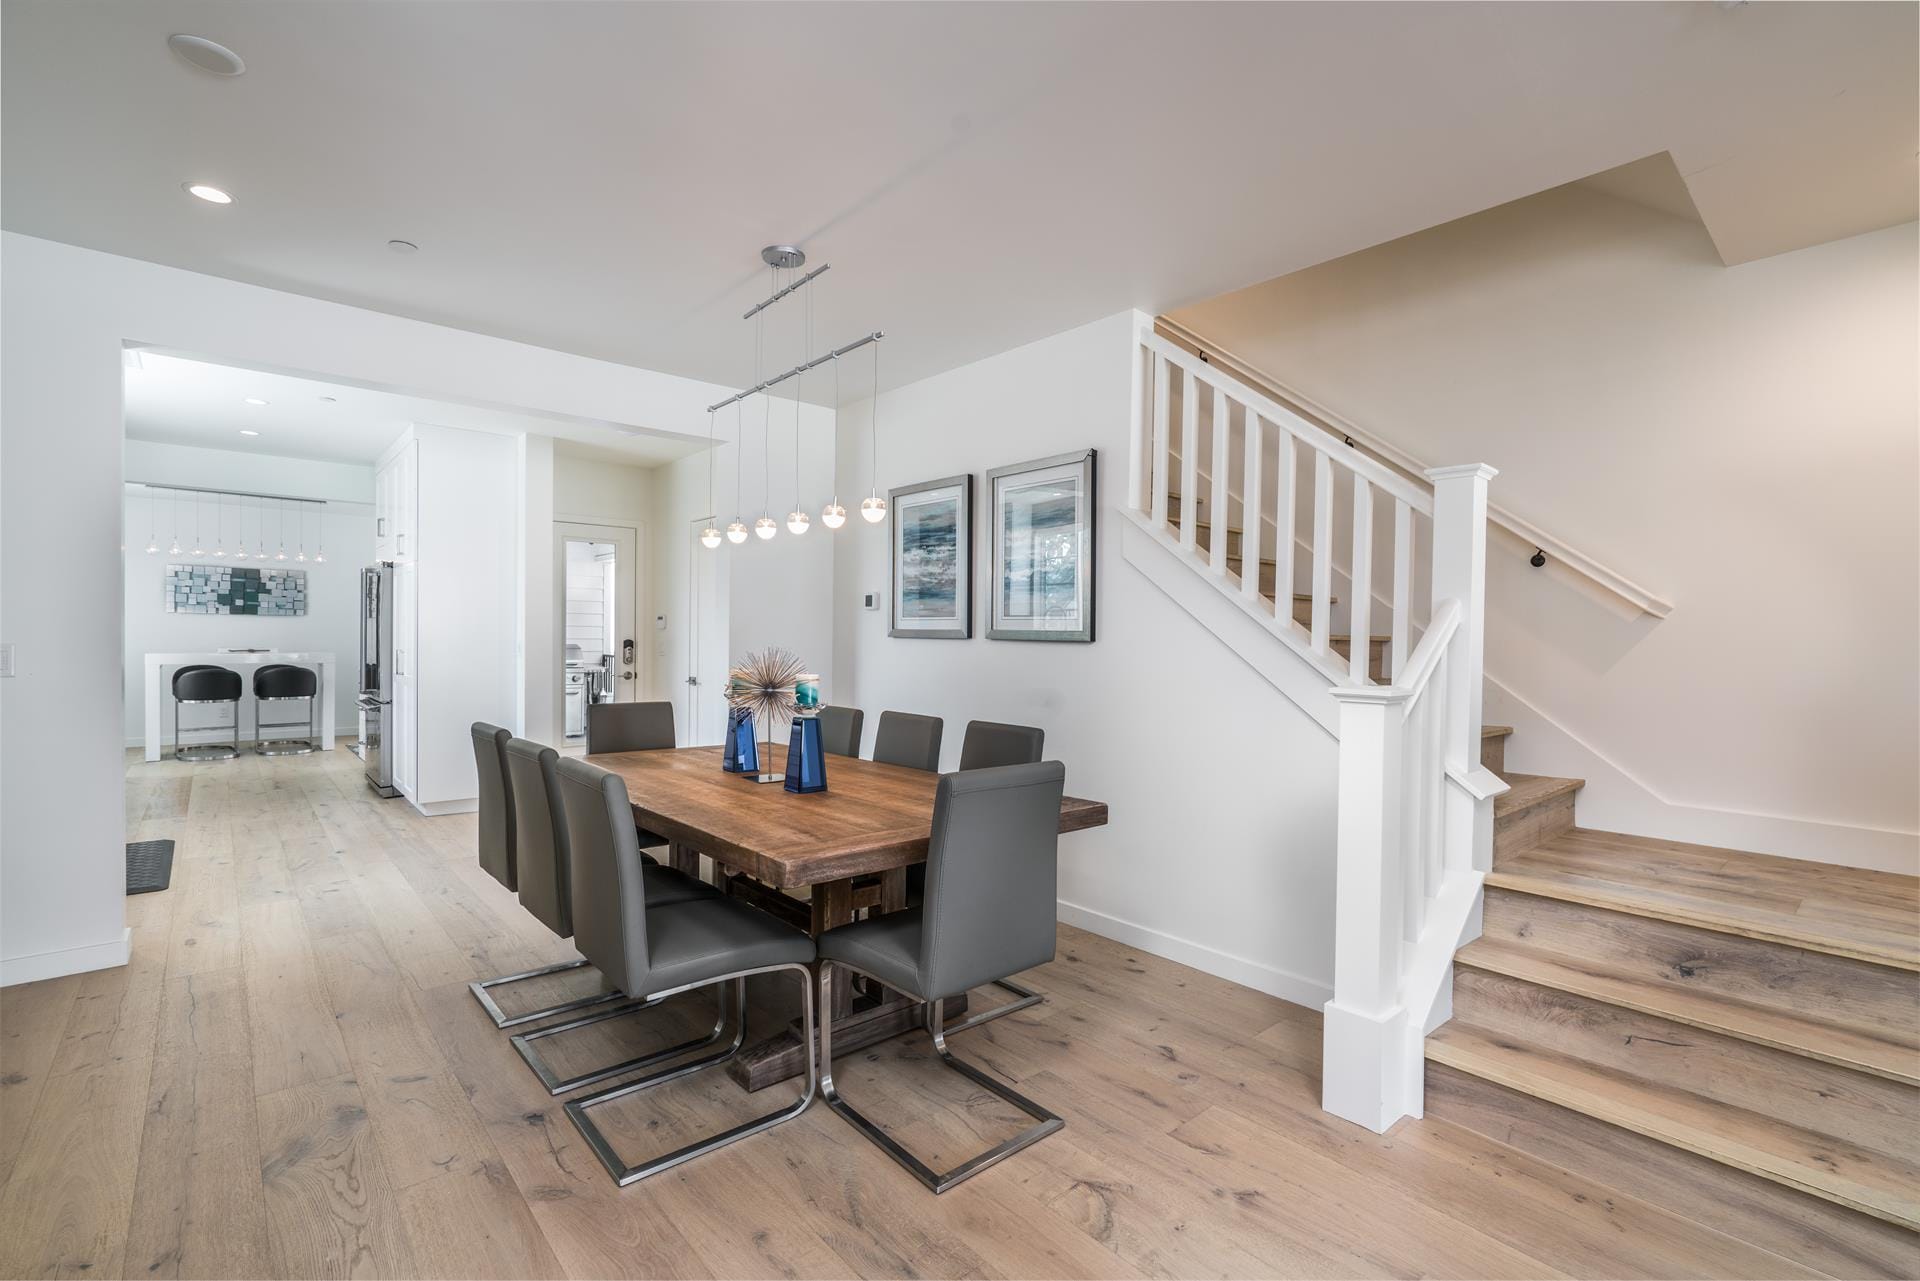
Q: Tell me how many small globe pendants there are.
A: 15